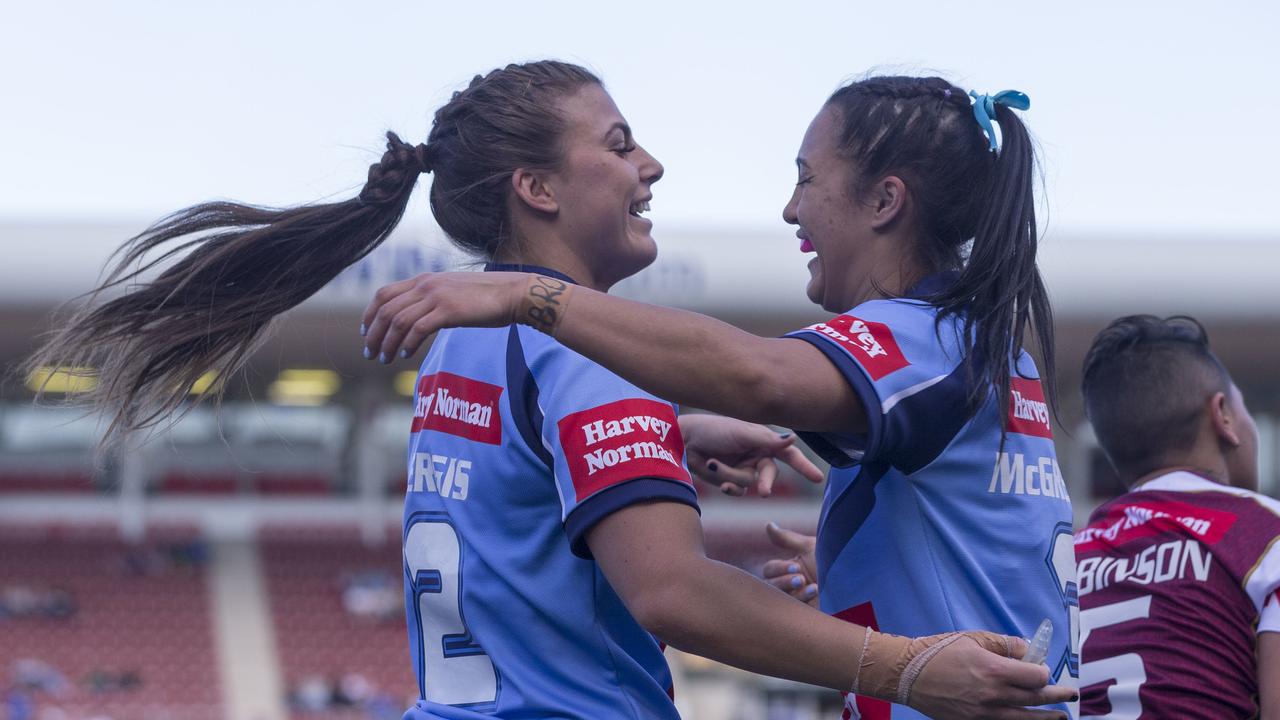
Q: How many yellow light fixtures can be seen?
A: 4